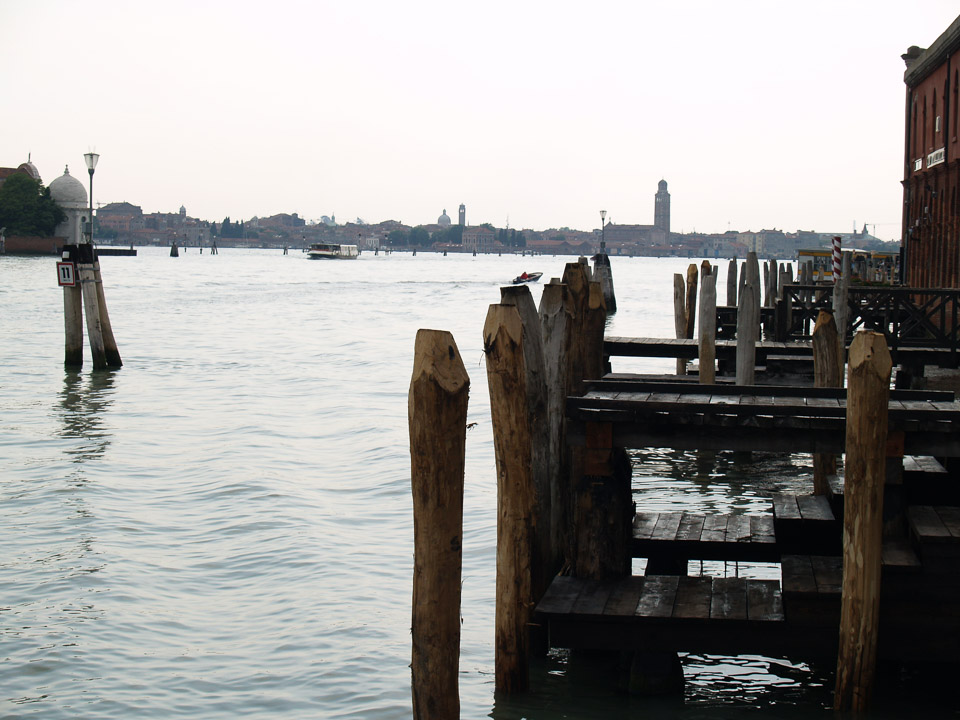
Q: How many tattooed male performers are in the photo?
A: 0